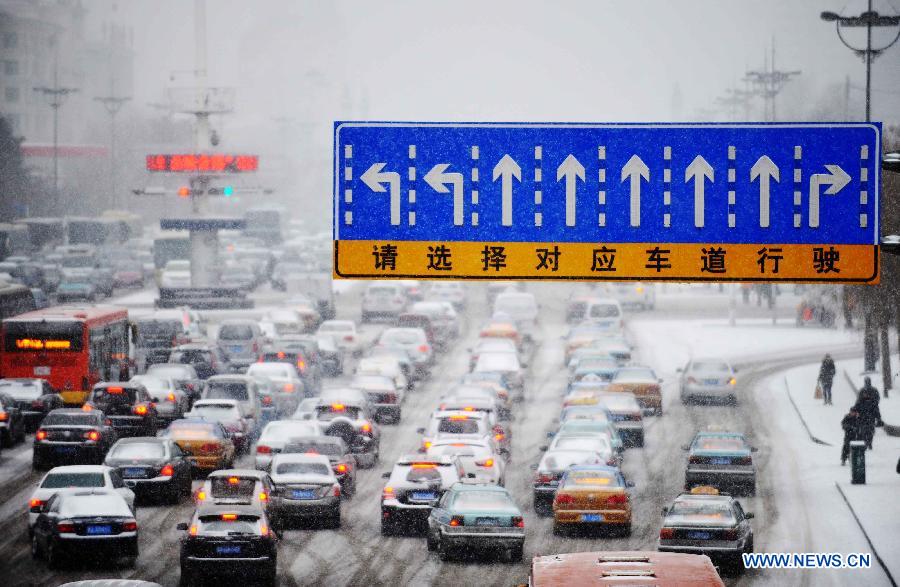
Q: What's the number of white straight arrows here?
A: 5